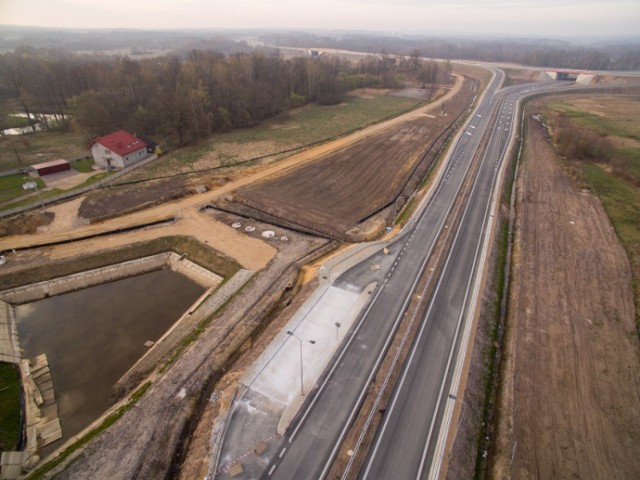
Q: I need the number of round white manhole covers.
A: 4